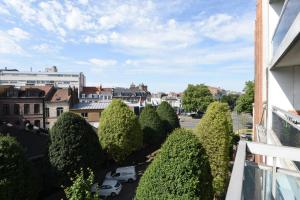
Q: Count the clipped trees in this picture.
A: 7